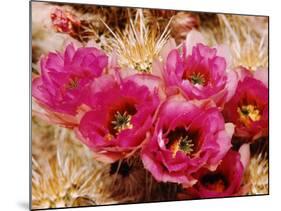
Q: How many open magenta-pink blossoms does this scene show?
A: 6